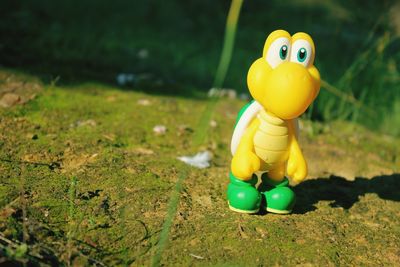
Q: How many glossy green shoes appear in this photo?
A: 2